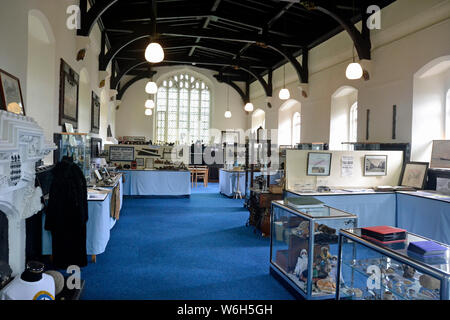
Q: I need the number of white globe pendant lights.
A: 8